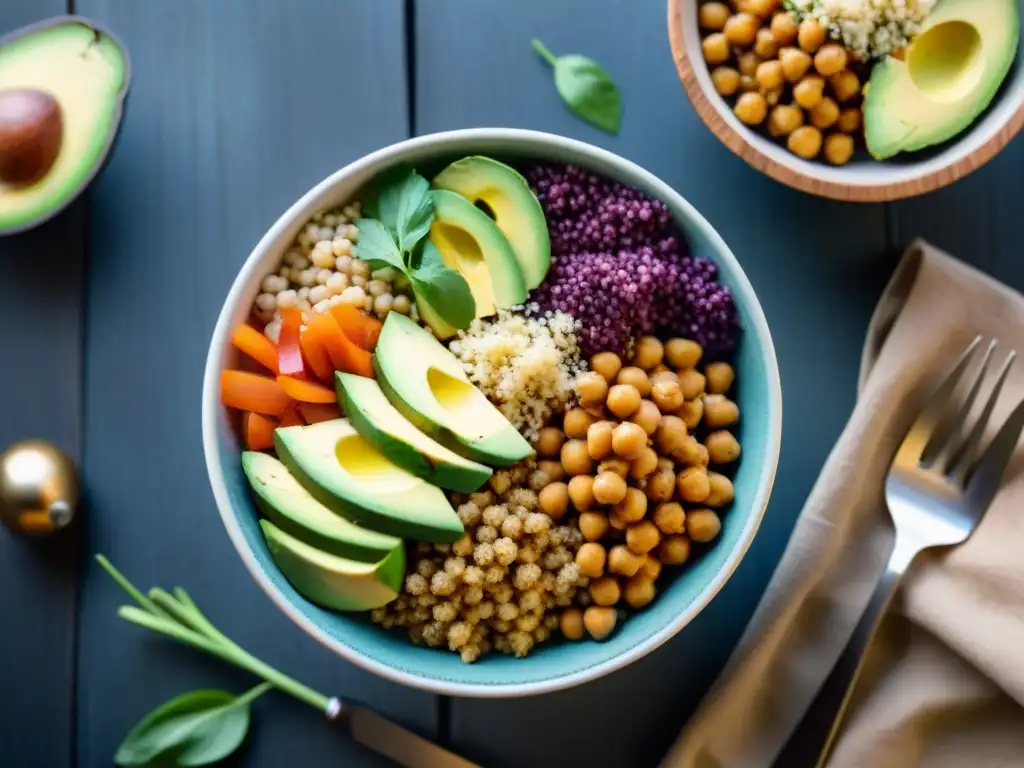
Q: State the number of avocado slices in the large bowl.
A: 7